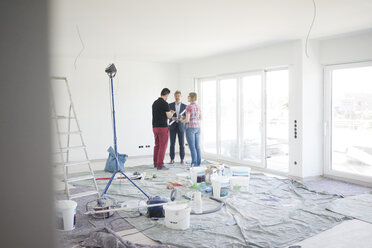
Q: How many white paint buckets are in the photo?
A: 5